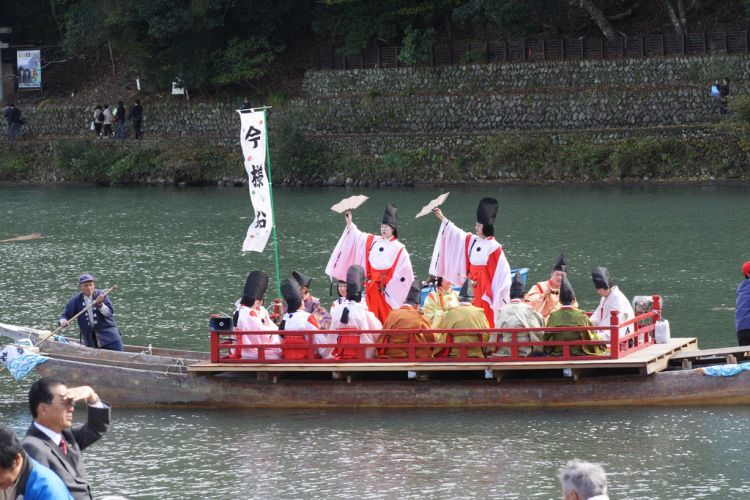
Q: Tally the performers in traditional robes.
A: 14